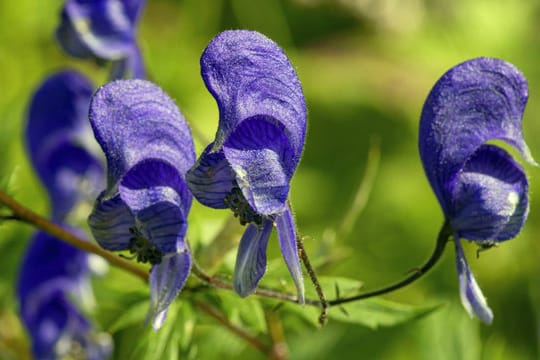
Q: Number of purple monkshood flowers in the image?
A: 6